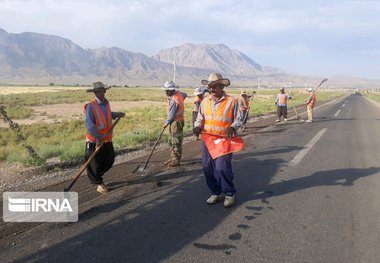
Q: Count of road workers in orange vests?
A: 7